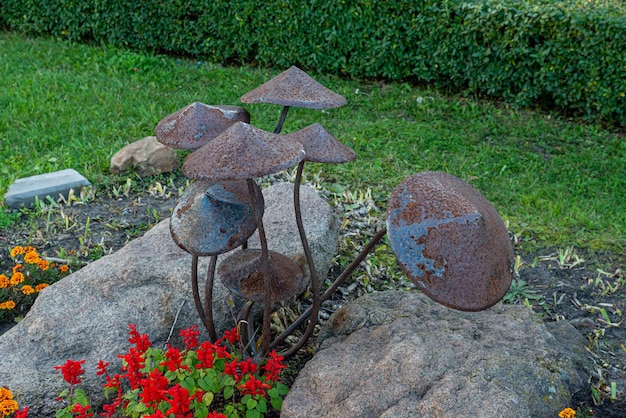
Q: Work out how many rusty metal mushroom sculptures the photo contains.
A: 7